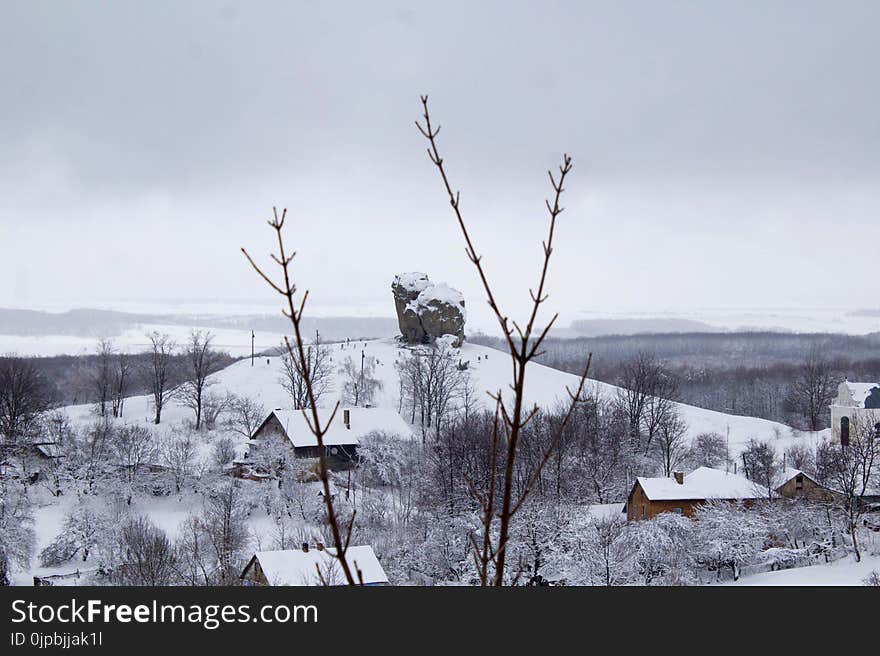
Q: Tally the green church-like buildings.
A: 0